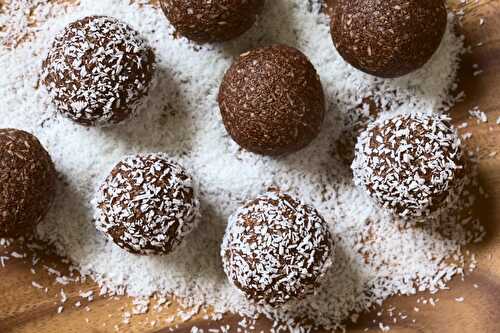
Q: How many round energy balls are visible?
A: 8